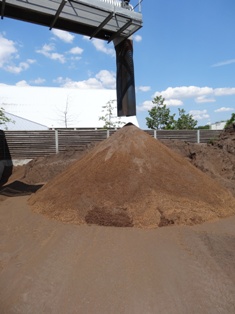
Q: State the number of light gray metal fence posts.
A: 4